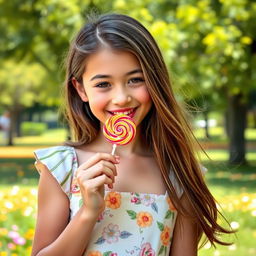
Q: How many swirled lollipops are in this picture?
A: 1